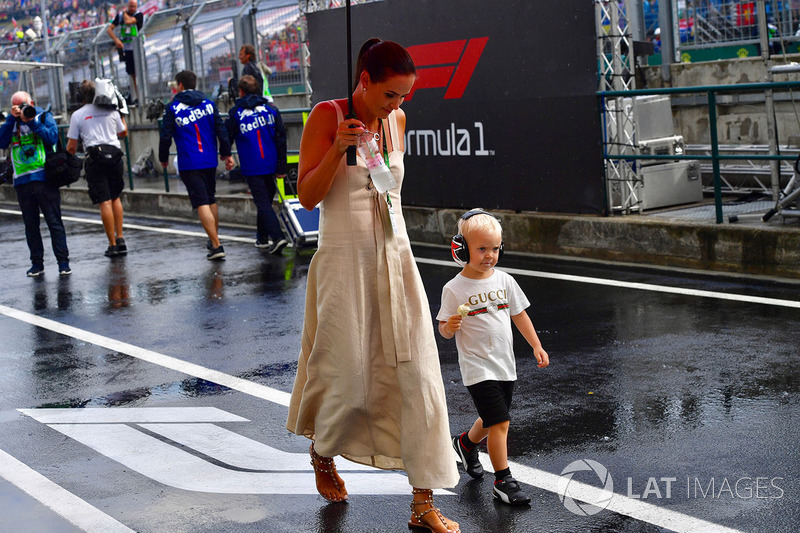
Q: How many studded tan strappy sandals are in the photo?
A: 2